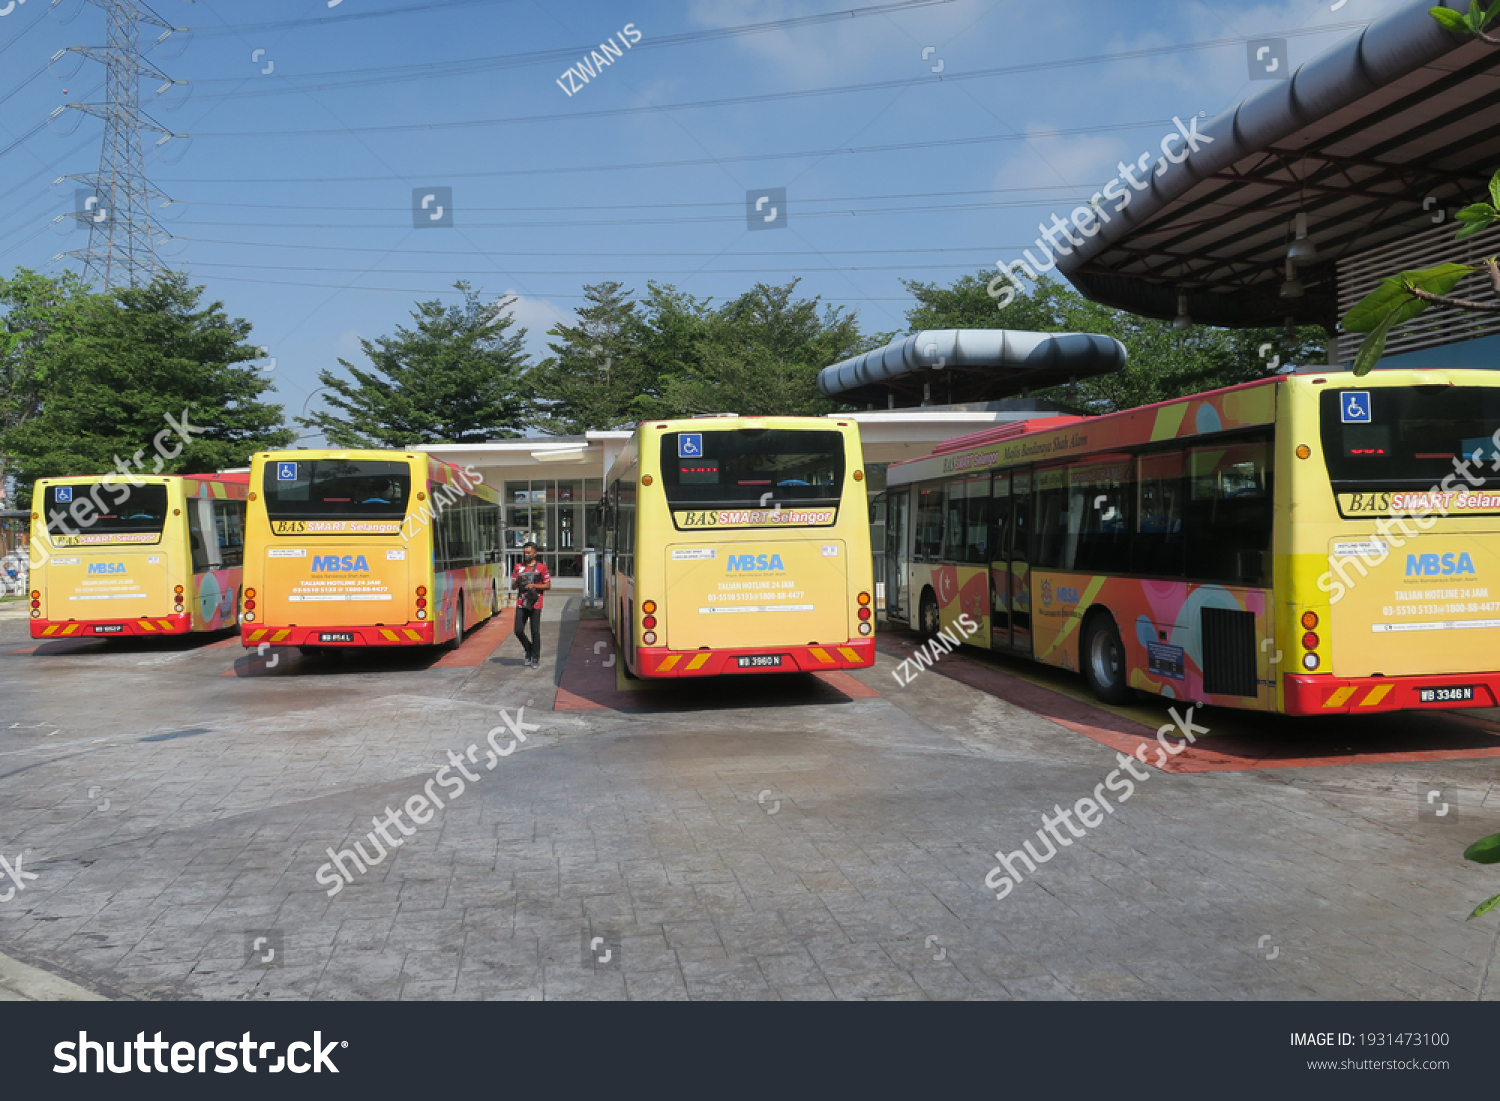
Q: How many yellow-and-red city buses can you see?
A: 4